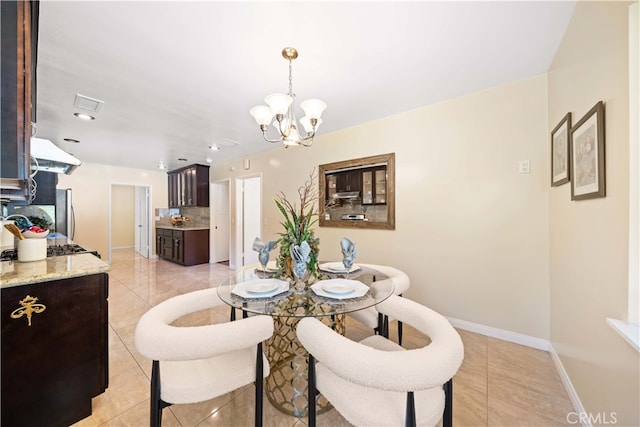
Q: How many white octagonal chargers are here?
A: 4